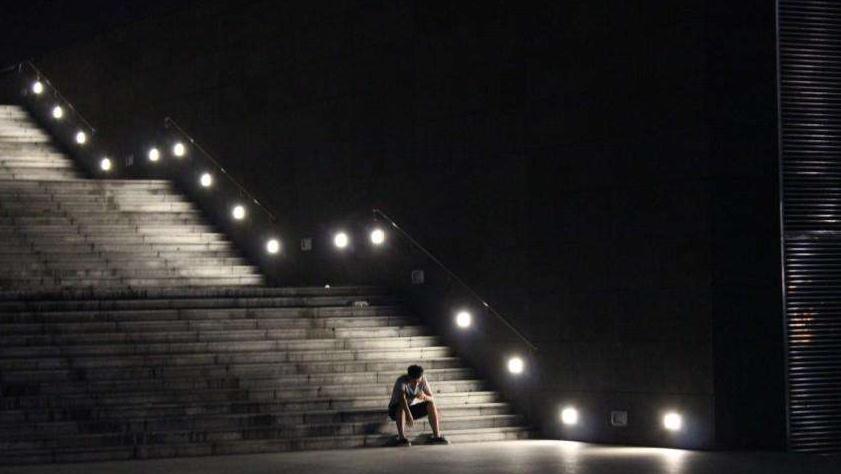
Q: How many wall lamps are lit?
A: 15